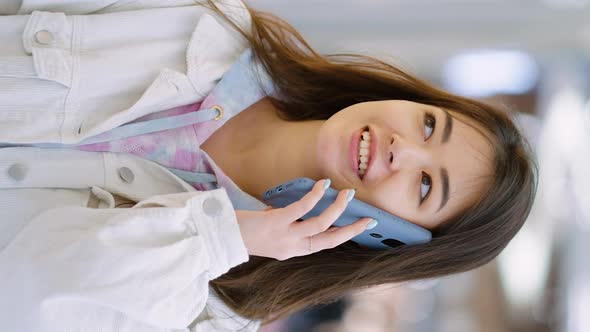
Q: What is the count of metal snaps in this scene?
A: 4